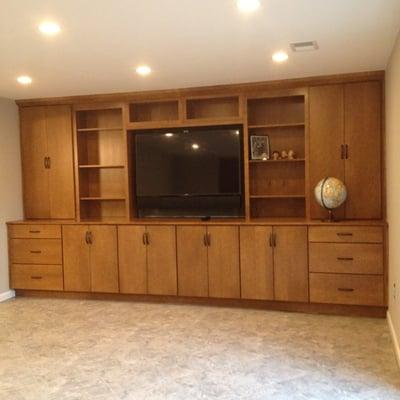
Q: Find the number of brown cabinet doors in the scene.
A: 12